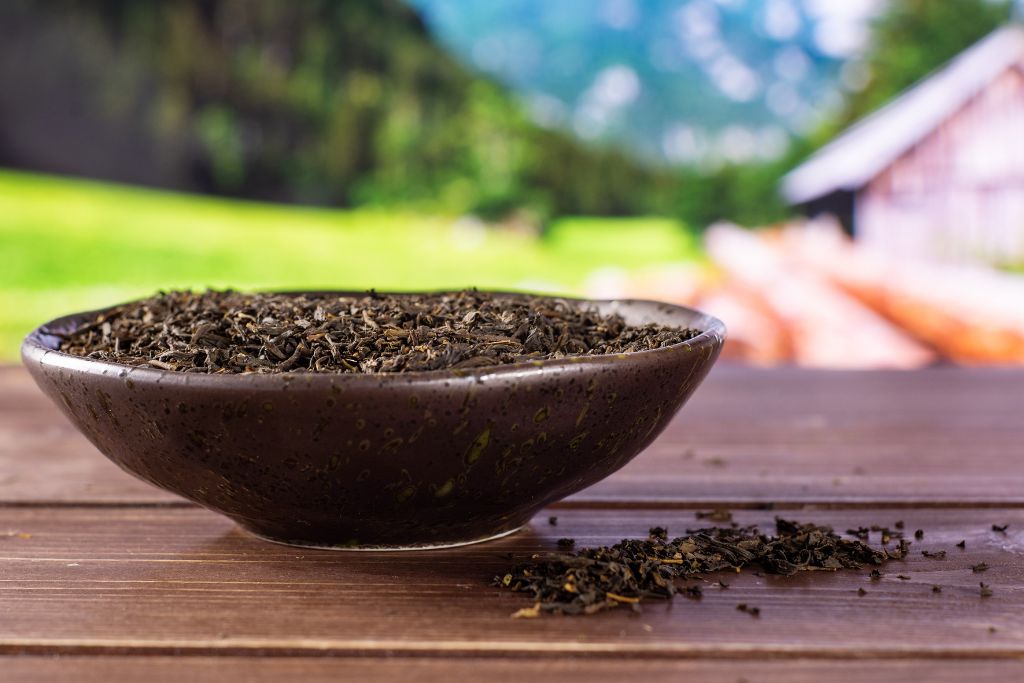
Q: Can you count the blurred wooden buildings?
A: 1